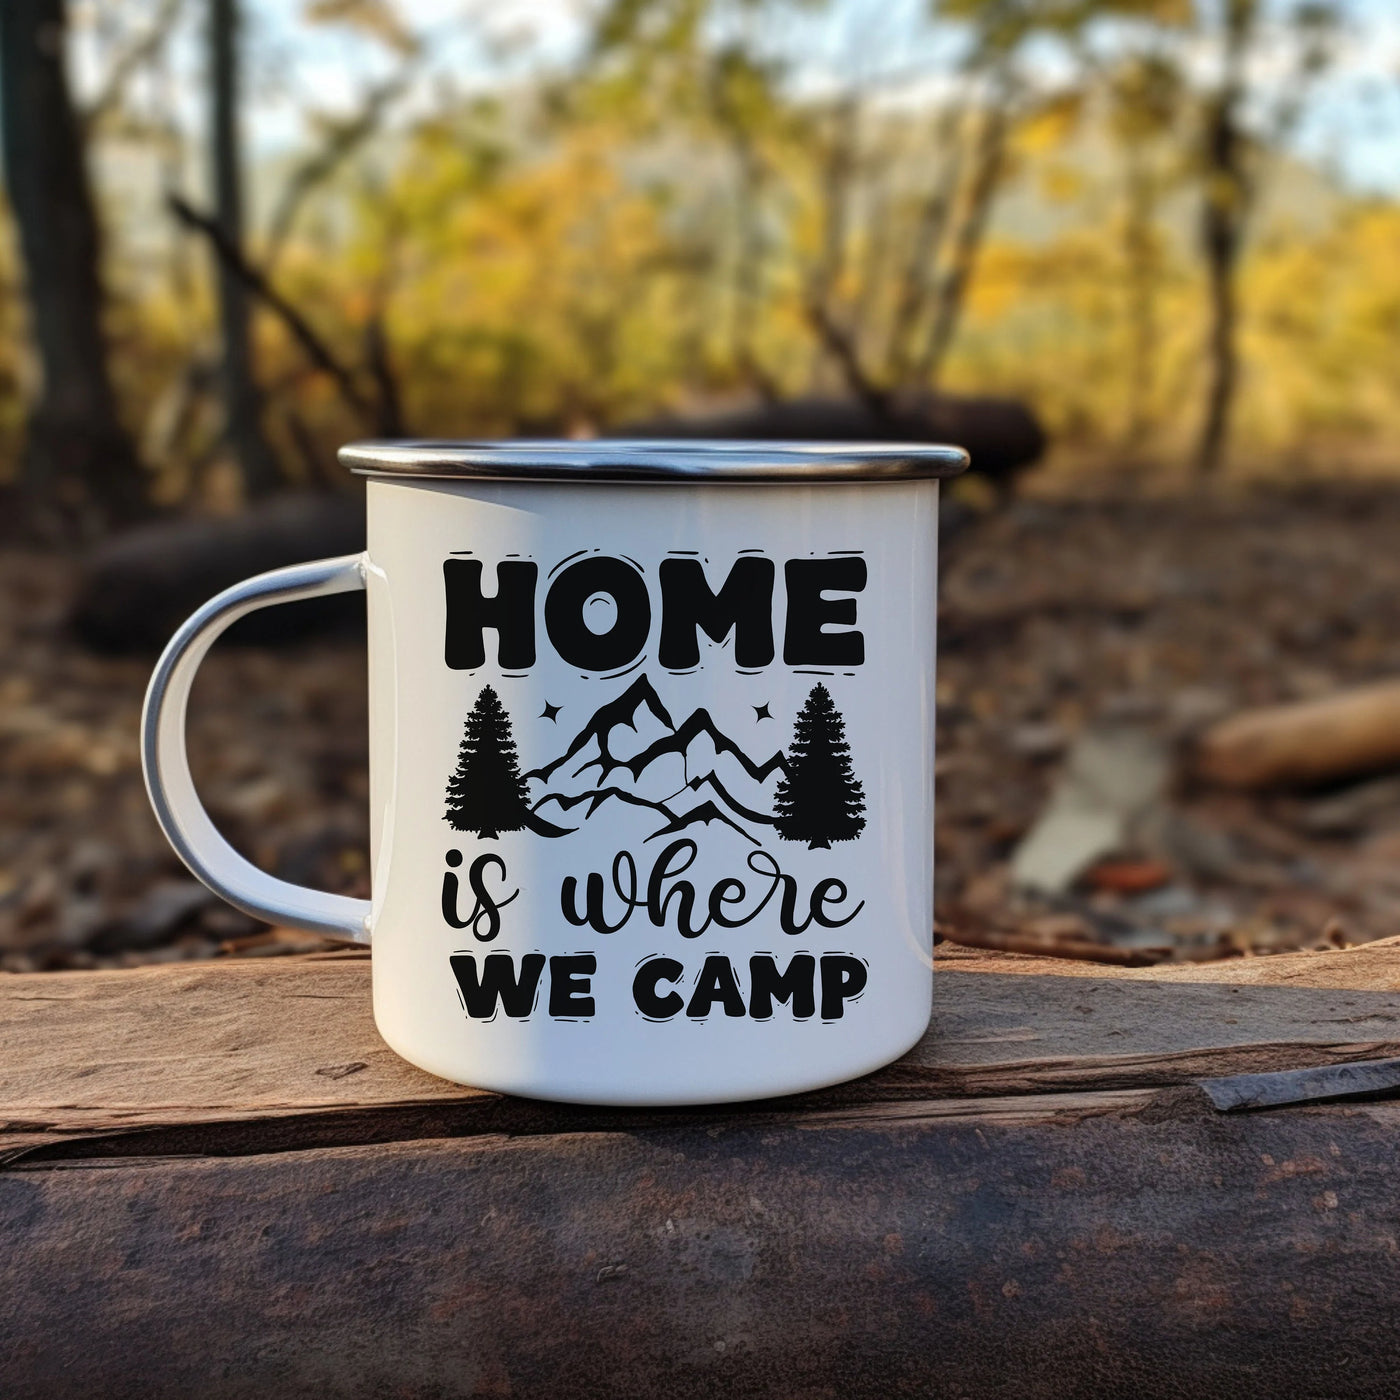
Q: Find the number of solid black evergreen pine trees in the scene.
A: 2